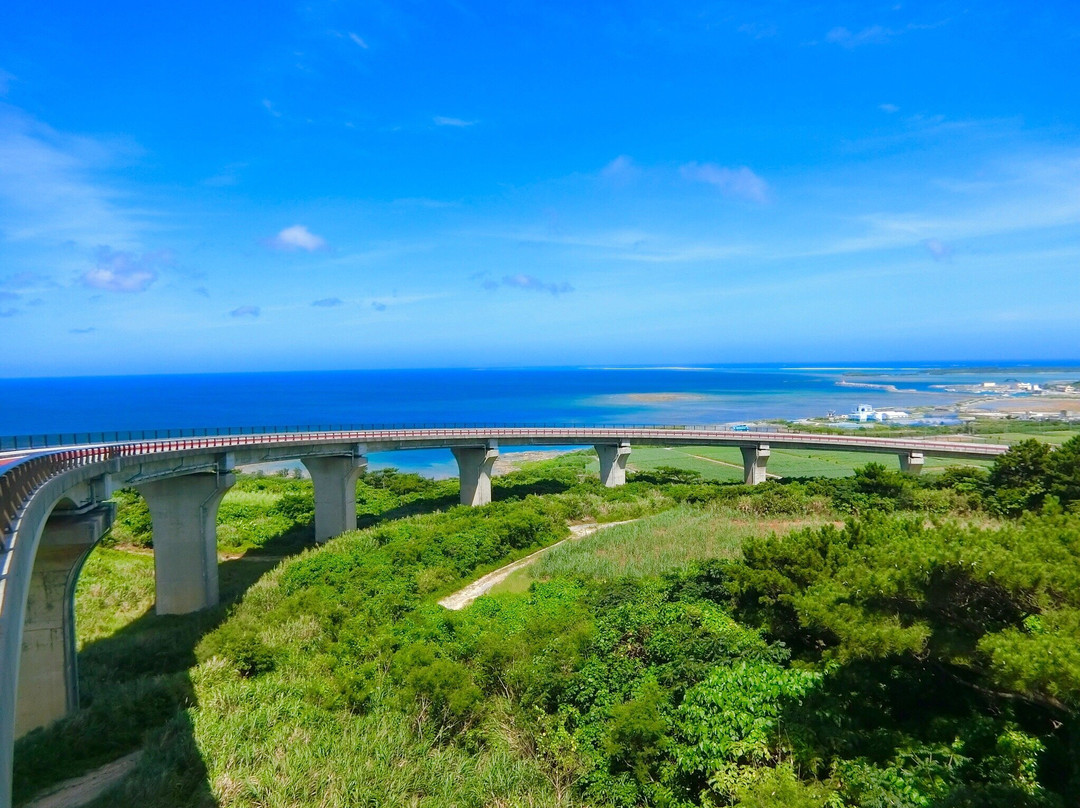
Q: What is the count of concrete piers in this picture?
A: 7